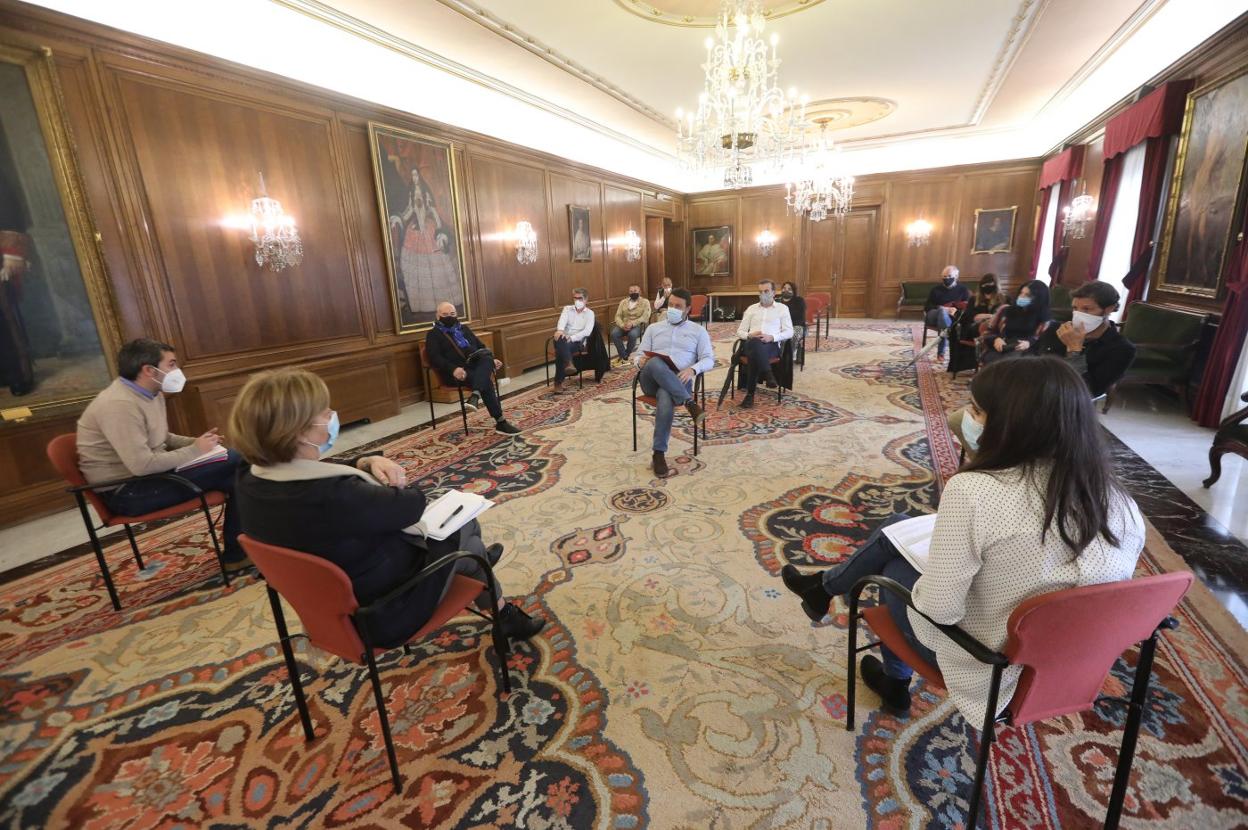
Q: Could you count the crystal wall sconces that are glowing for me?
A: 6